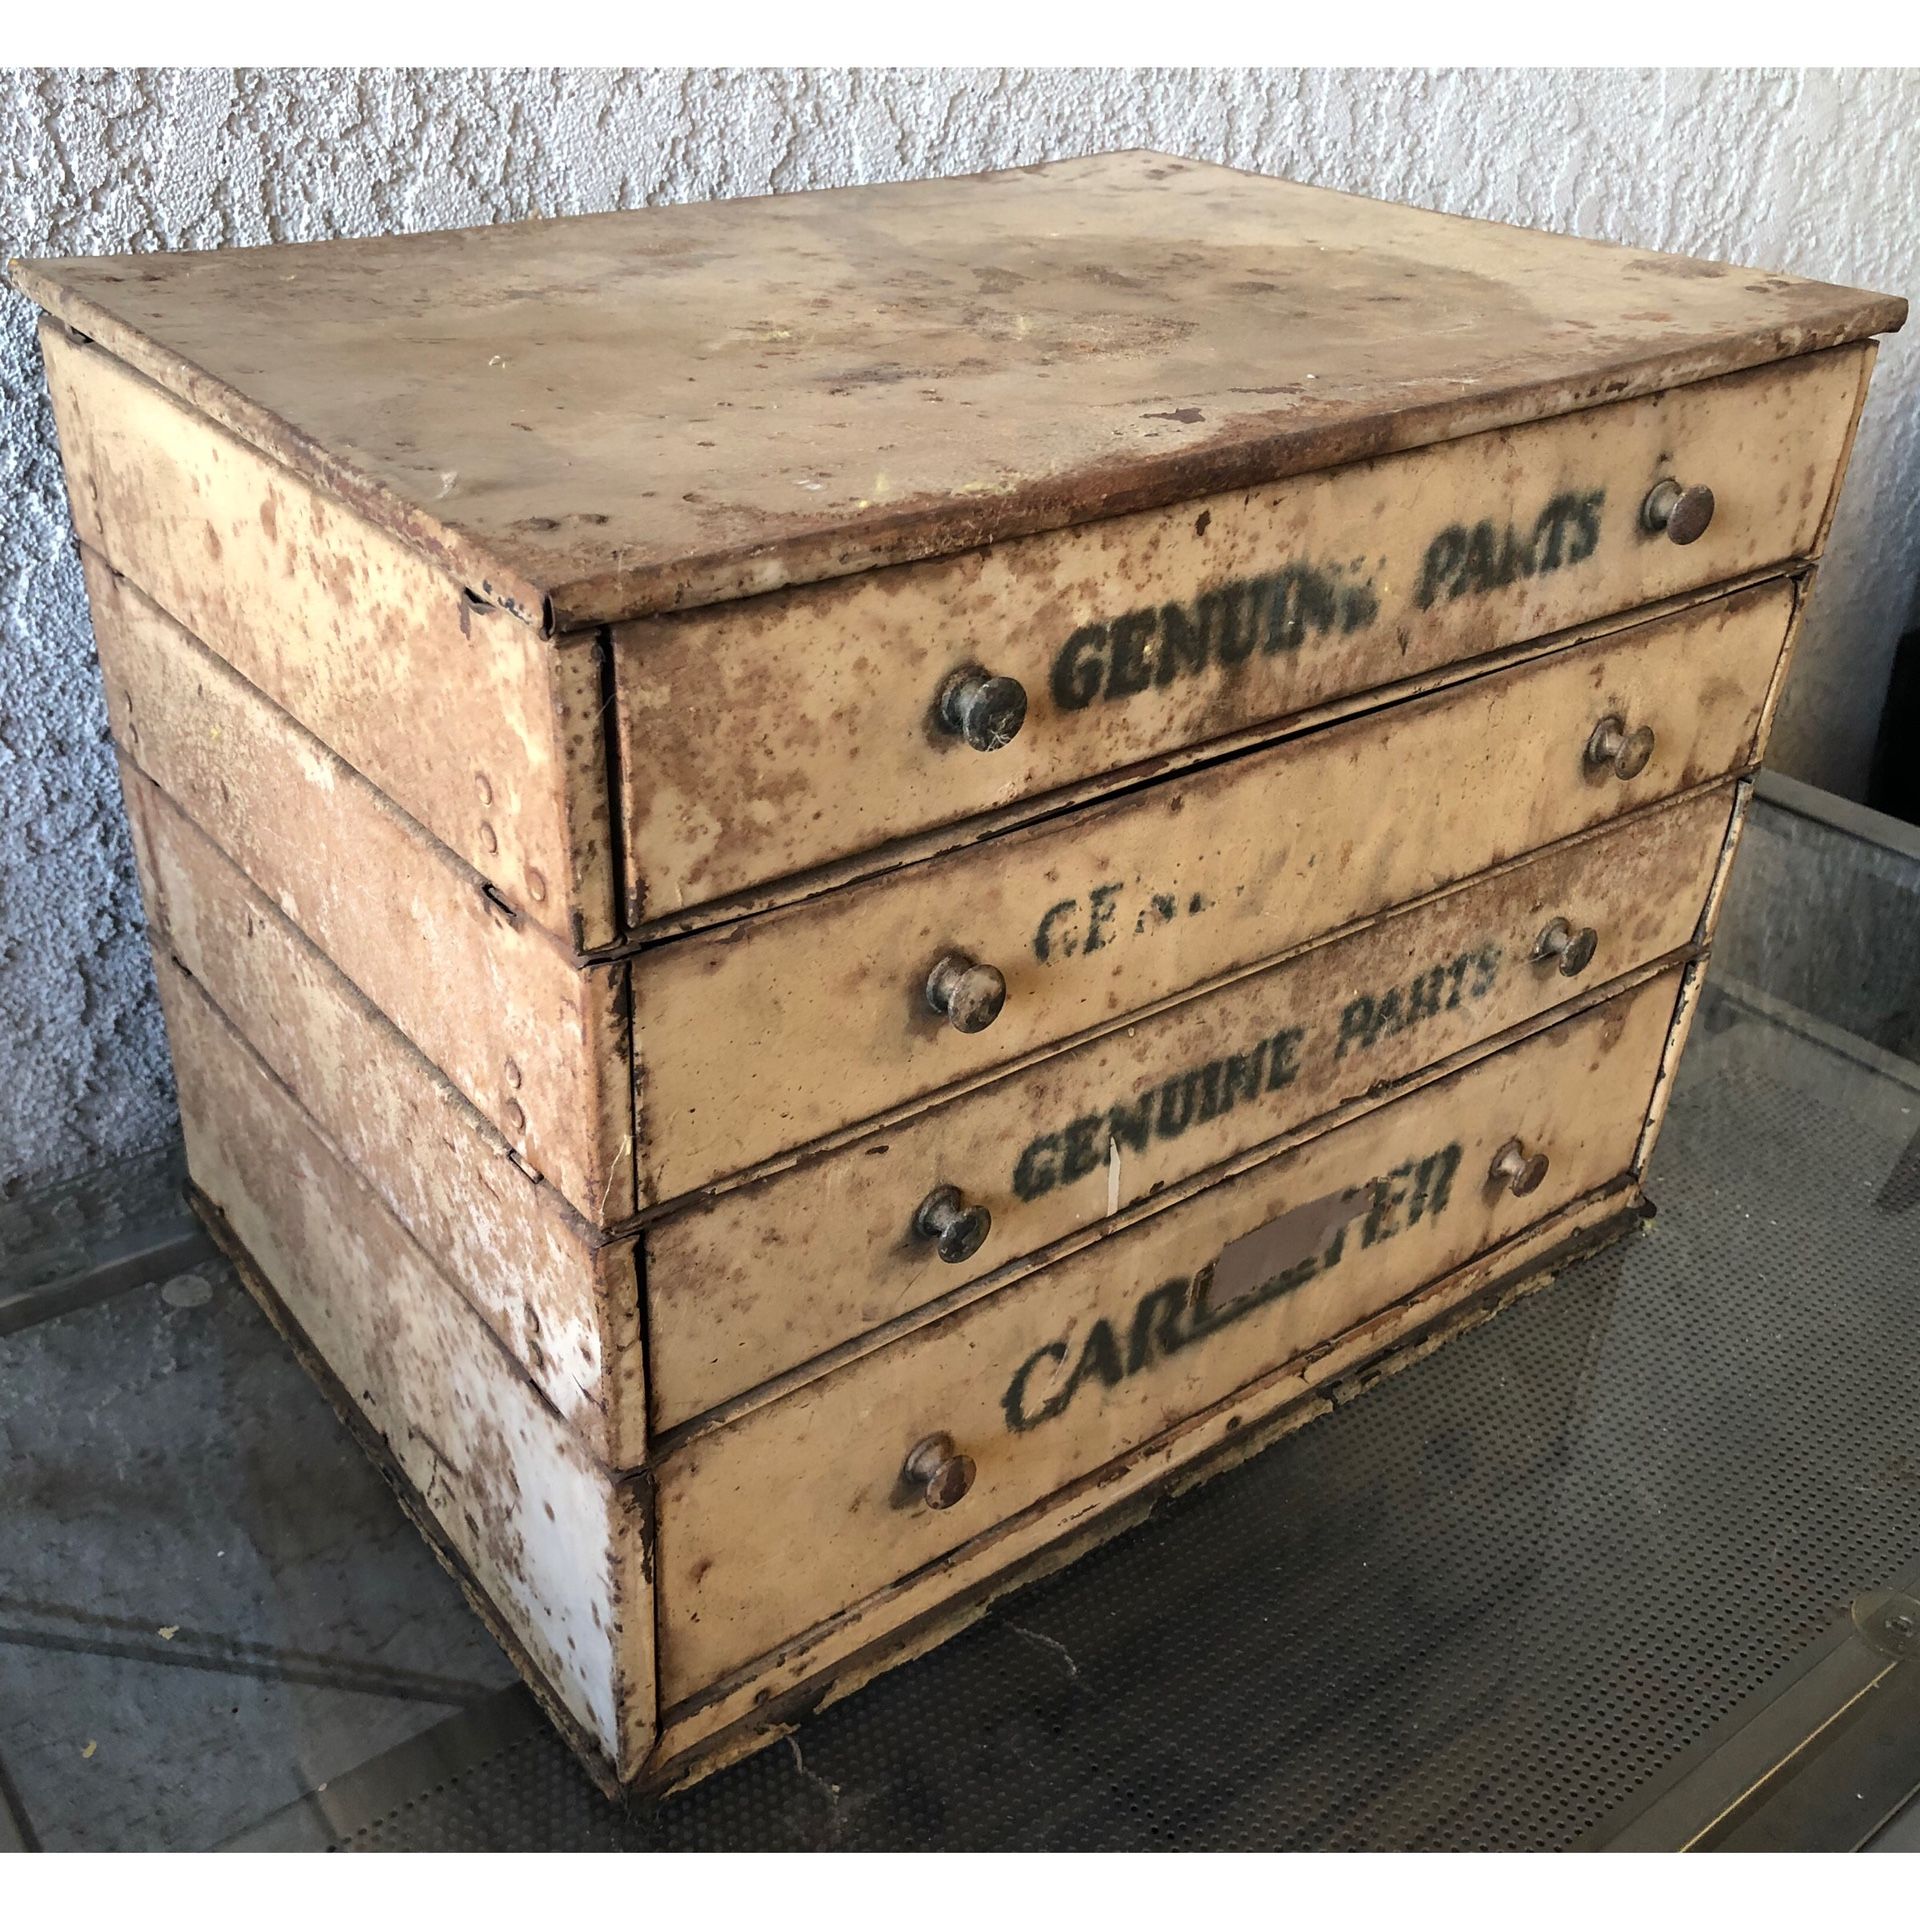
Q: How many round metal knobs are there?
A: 8